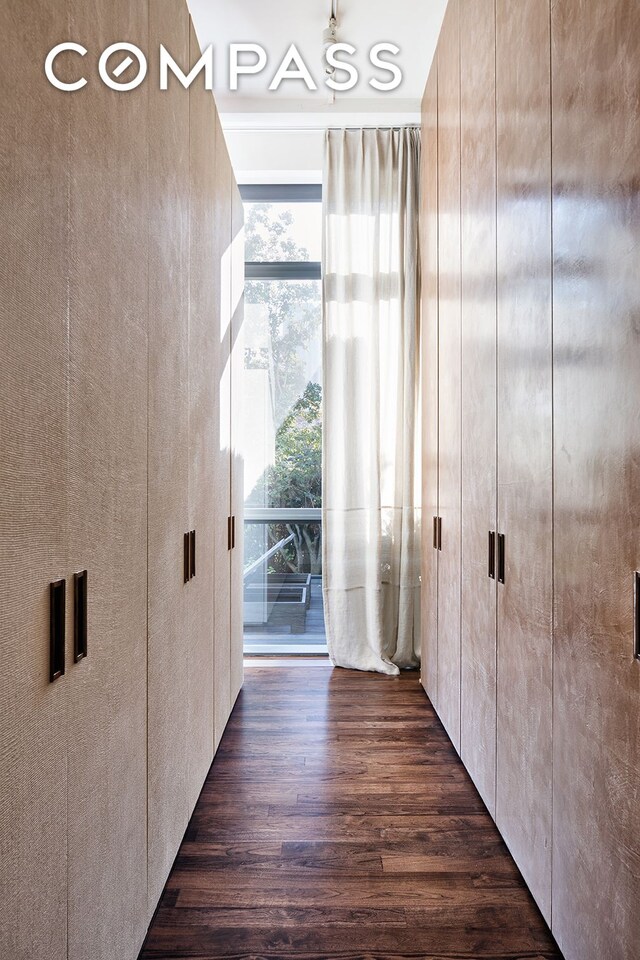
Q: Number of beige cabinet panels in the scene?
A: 11